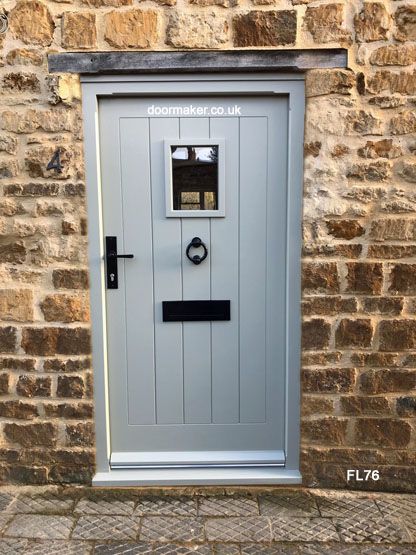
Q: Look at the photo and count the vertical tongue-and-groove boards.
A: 5